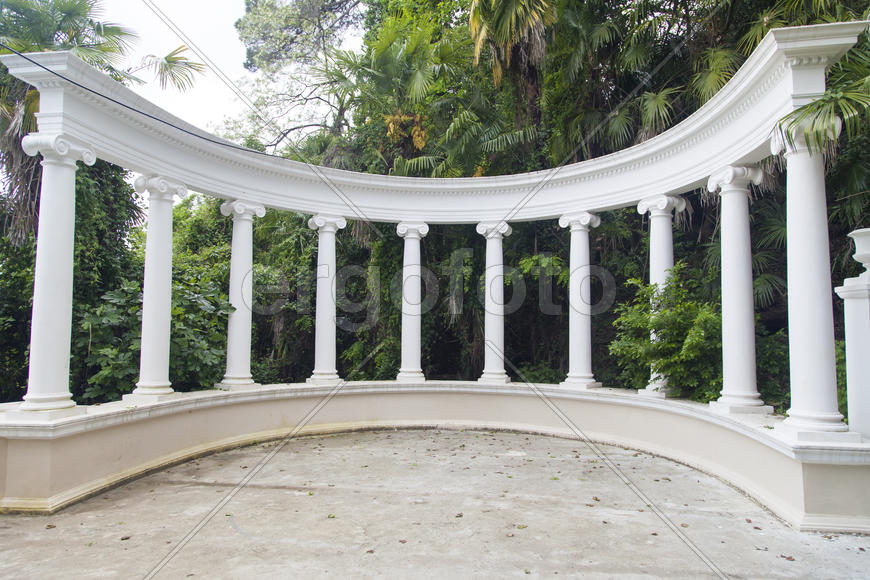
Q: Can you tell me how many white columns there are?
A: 10